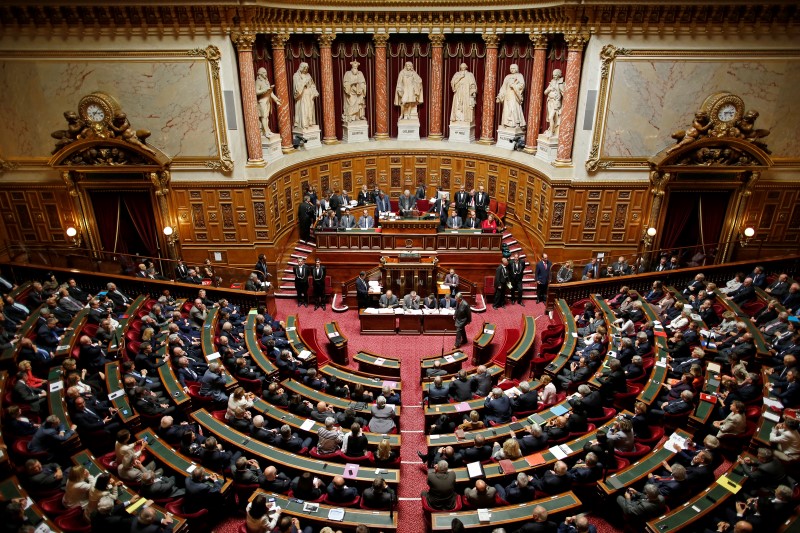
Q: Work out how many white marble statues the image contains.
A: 7